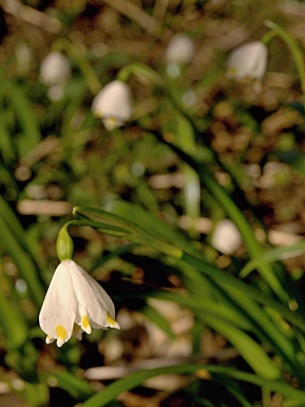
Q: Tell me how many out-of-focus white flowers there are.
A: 5